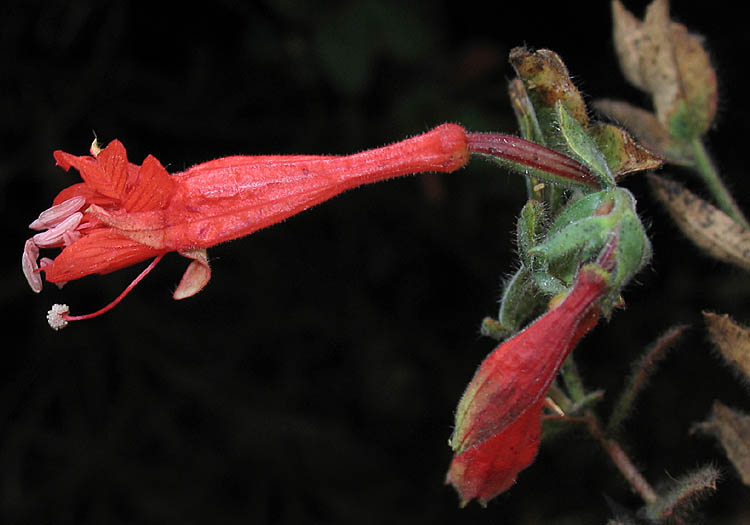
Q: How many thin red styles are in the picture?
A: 1